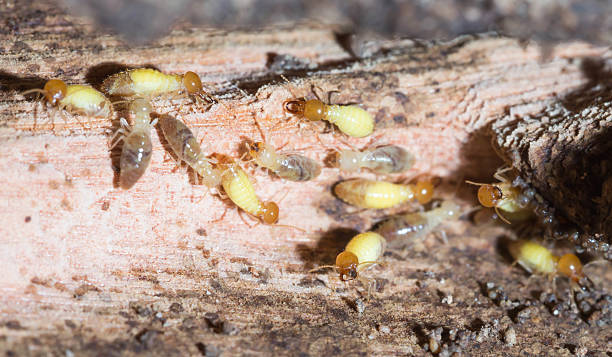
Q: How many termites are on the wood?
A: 13